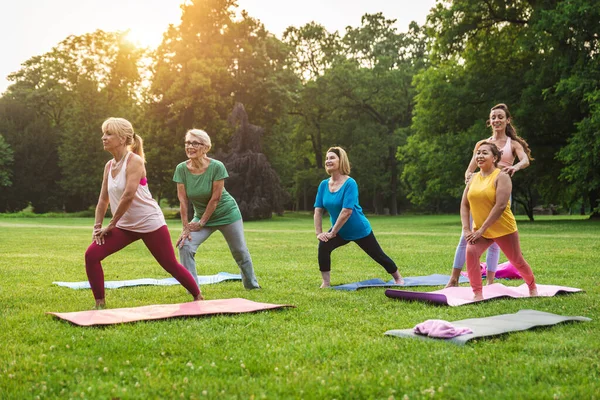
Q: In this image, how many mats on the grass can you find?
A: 5